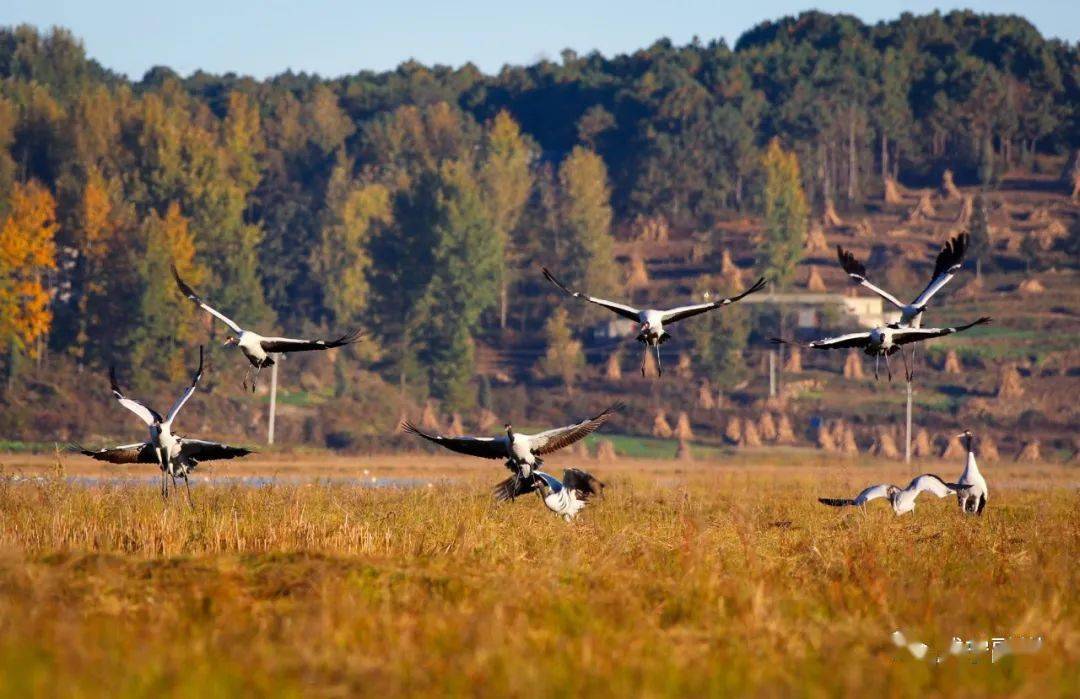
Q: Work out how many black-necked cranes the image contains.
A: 10